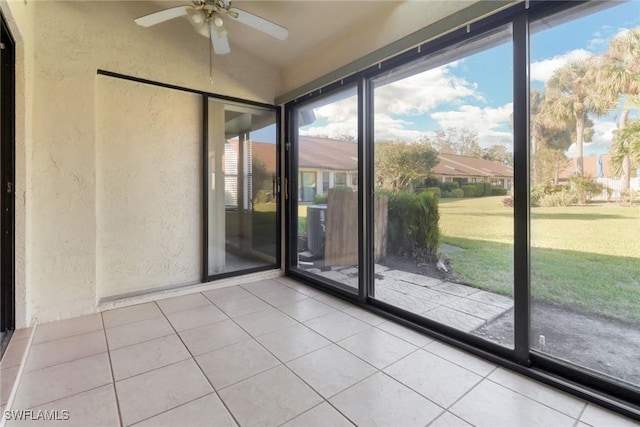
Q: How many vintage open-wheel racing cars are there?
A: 0